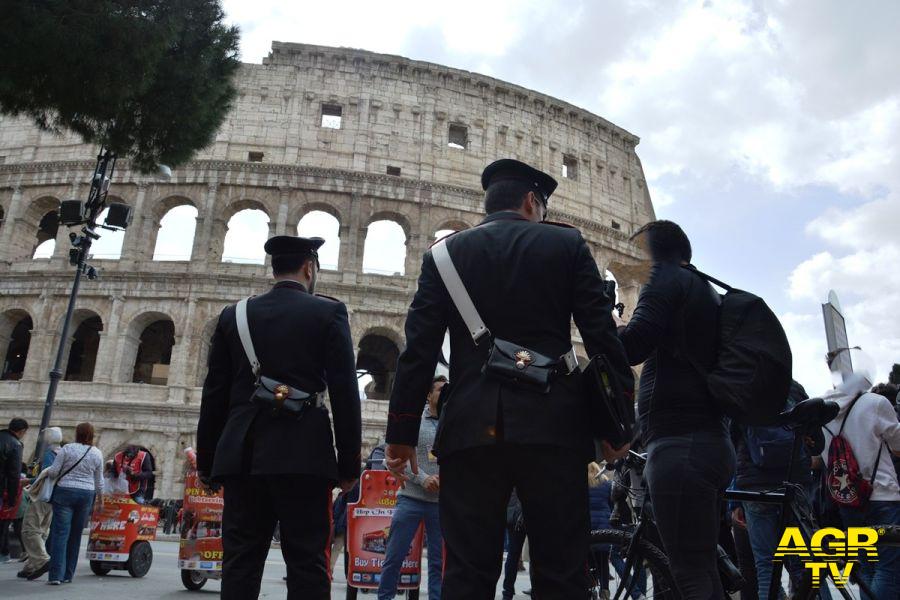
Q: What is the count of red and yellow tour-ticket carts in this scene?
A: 3